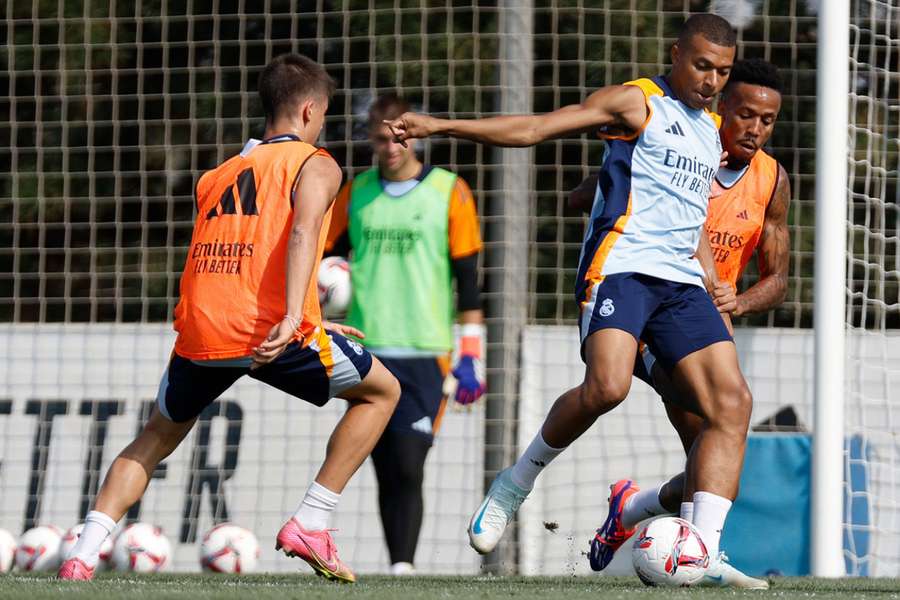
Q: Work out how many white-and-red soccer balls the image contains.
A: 7